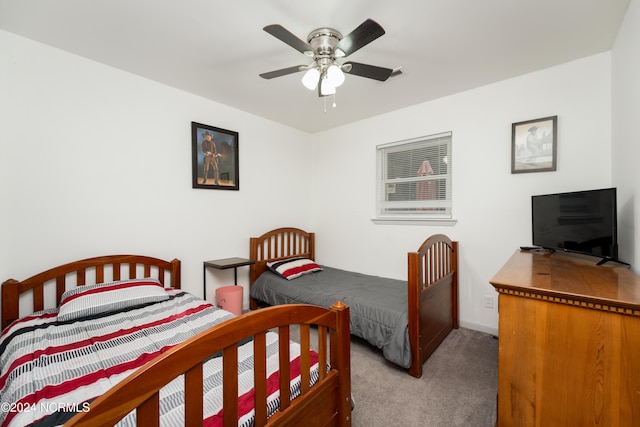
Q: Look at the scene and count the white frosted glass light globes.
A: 3